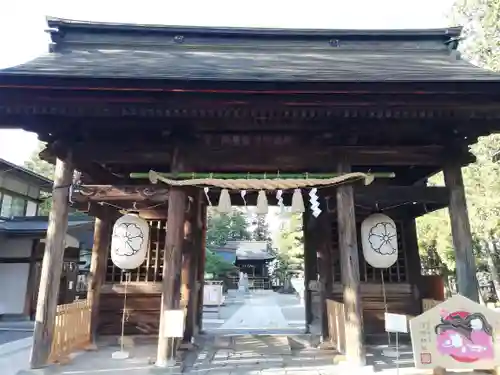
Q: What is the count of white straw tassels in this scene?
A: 3